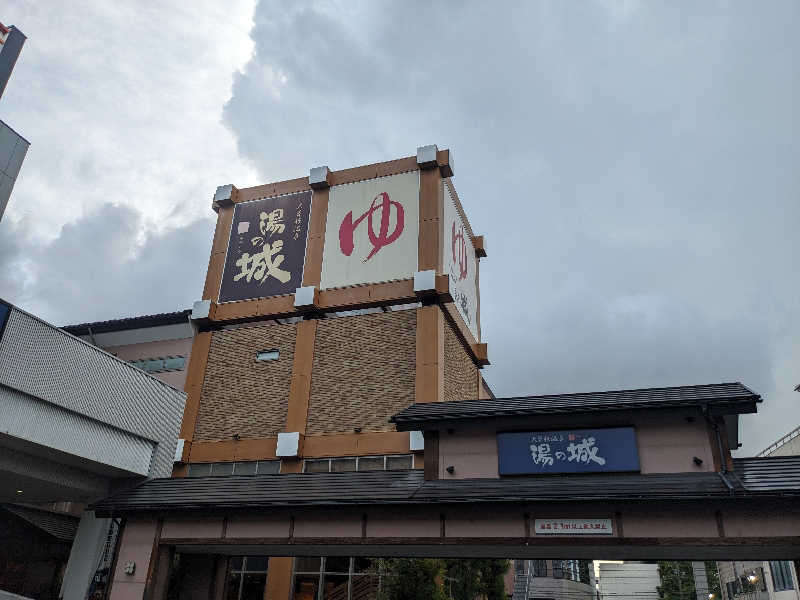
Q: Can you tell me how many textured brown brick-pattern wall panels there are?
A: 3